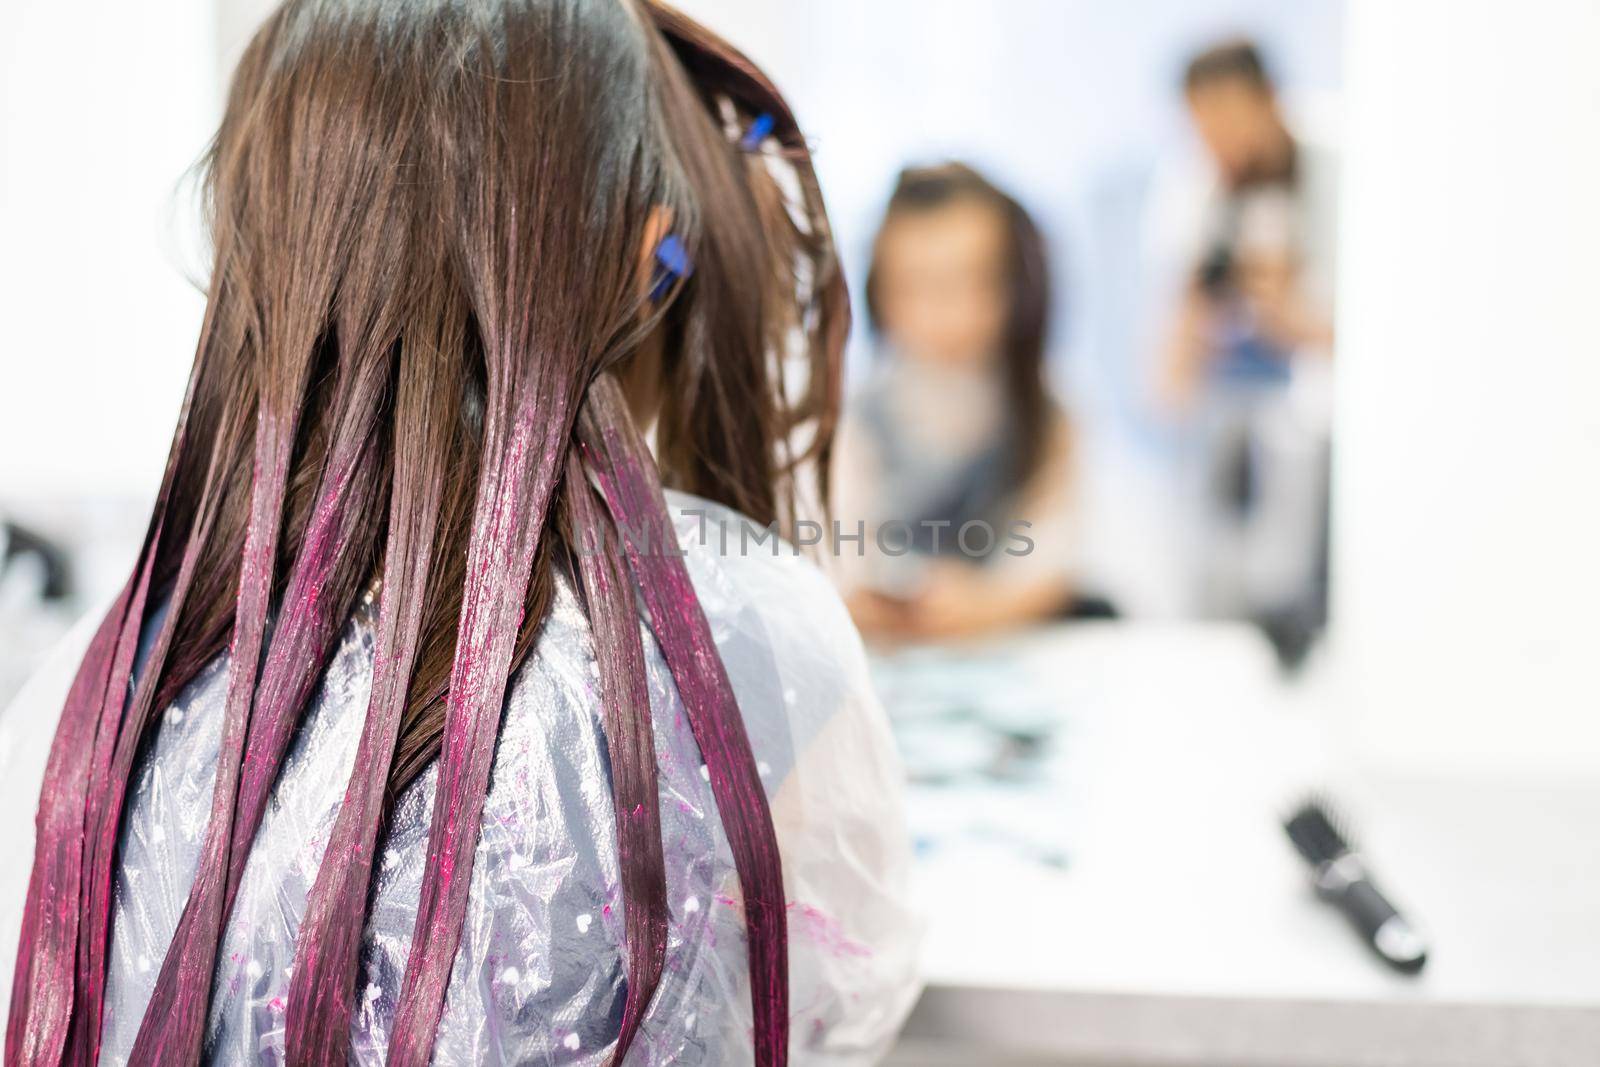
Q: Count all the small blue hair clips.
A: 2